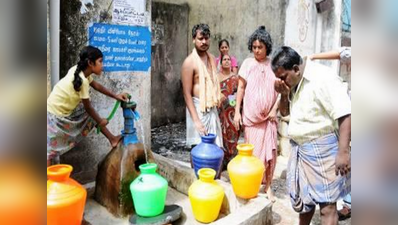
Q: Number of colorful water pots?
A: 5